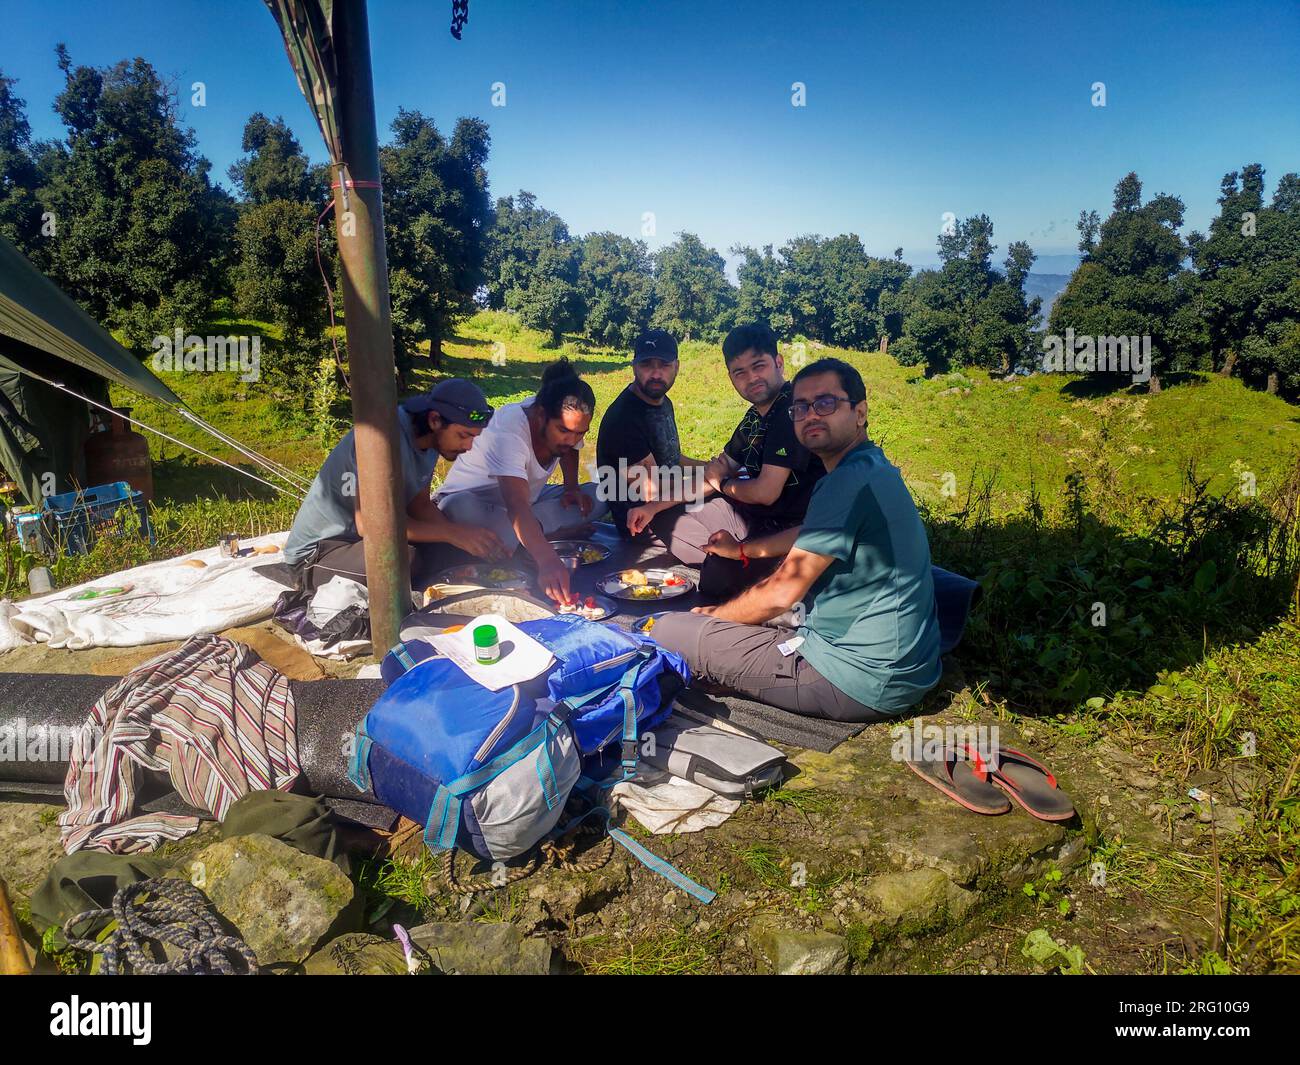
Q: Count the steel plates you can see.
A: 5